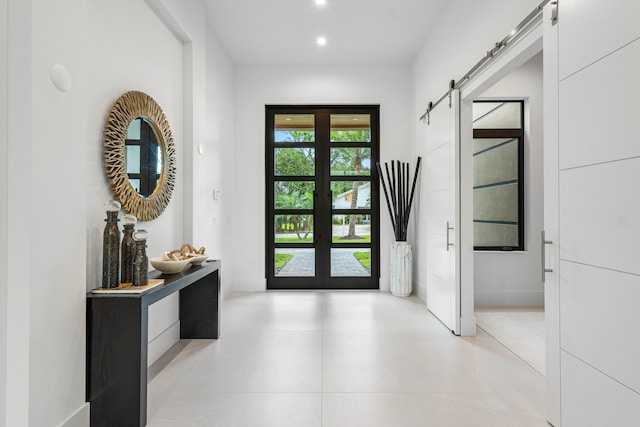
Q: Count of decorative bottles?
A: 3